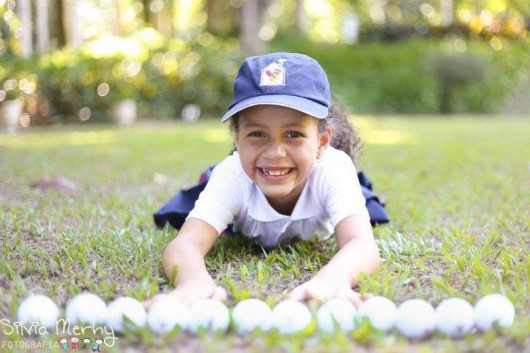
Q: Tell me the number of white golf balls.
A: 12